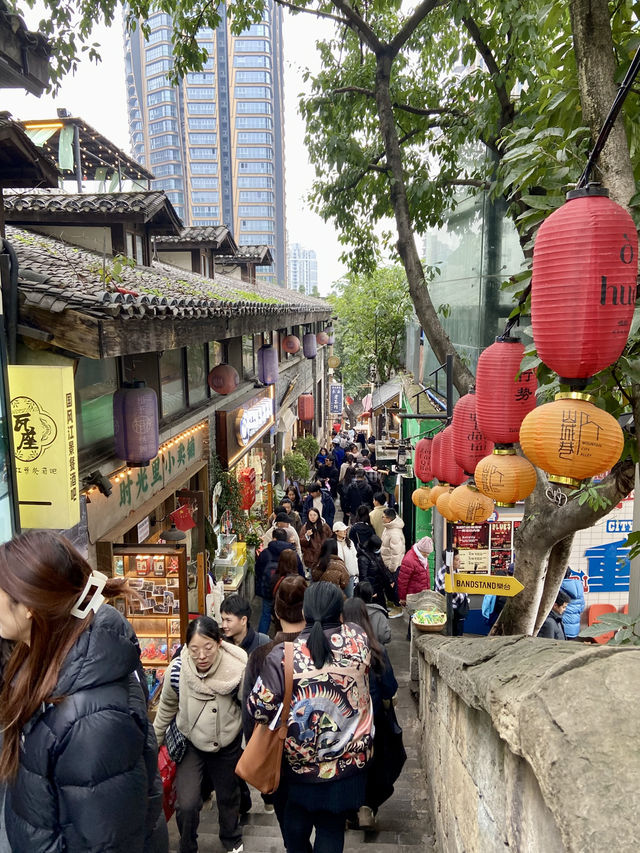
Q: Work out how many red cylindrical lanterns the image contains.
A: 7